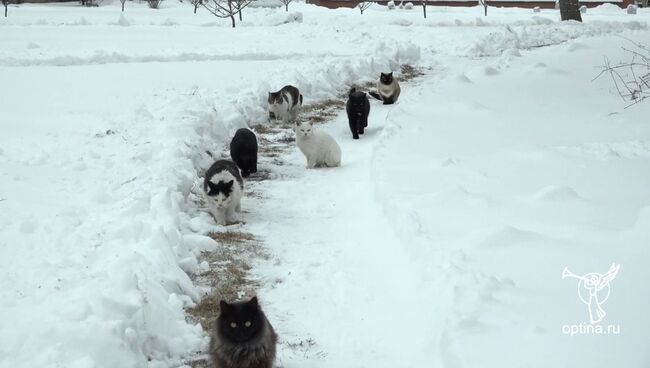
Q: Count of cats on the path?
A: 7